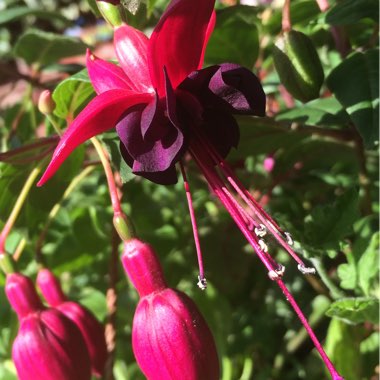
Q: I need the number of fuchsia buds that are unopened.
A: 3